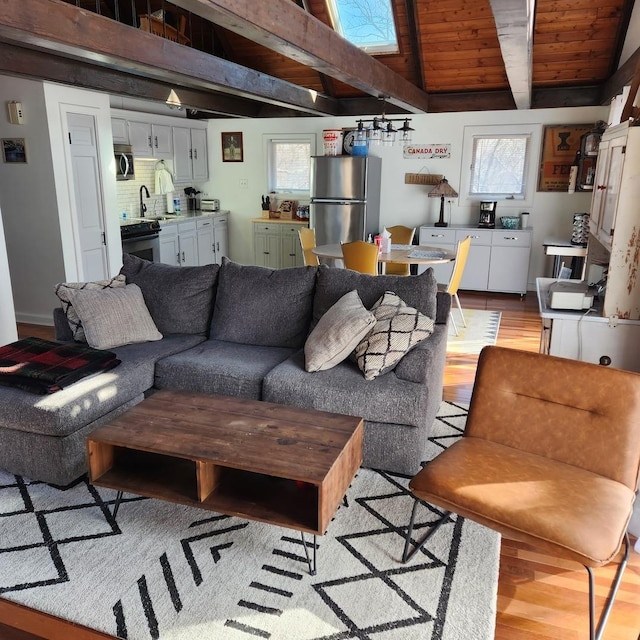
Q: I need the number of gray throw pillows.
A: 2